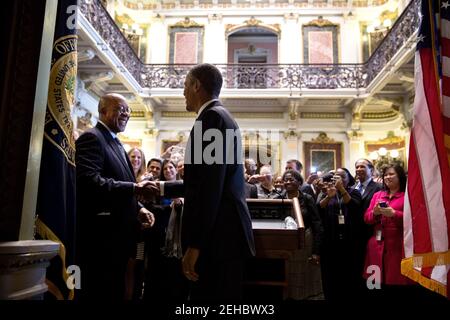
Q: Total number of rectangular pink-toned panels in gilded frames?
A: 2